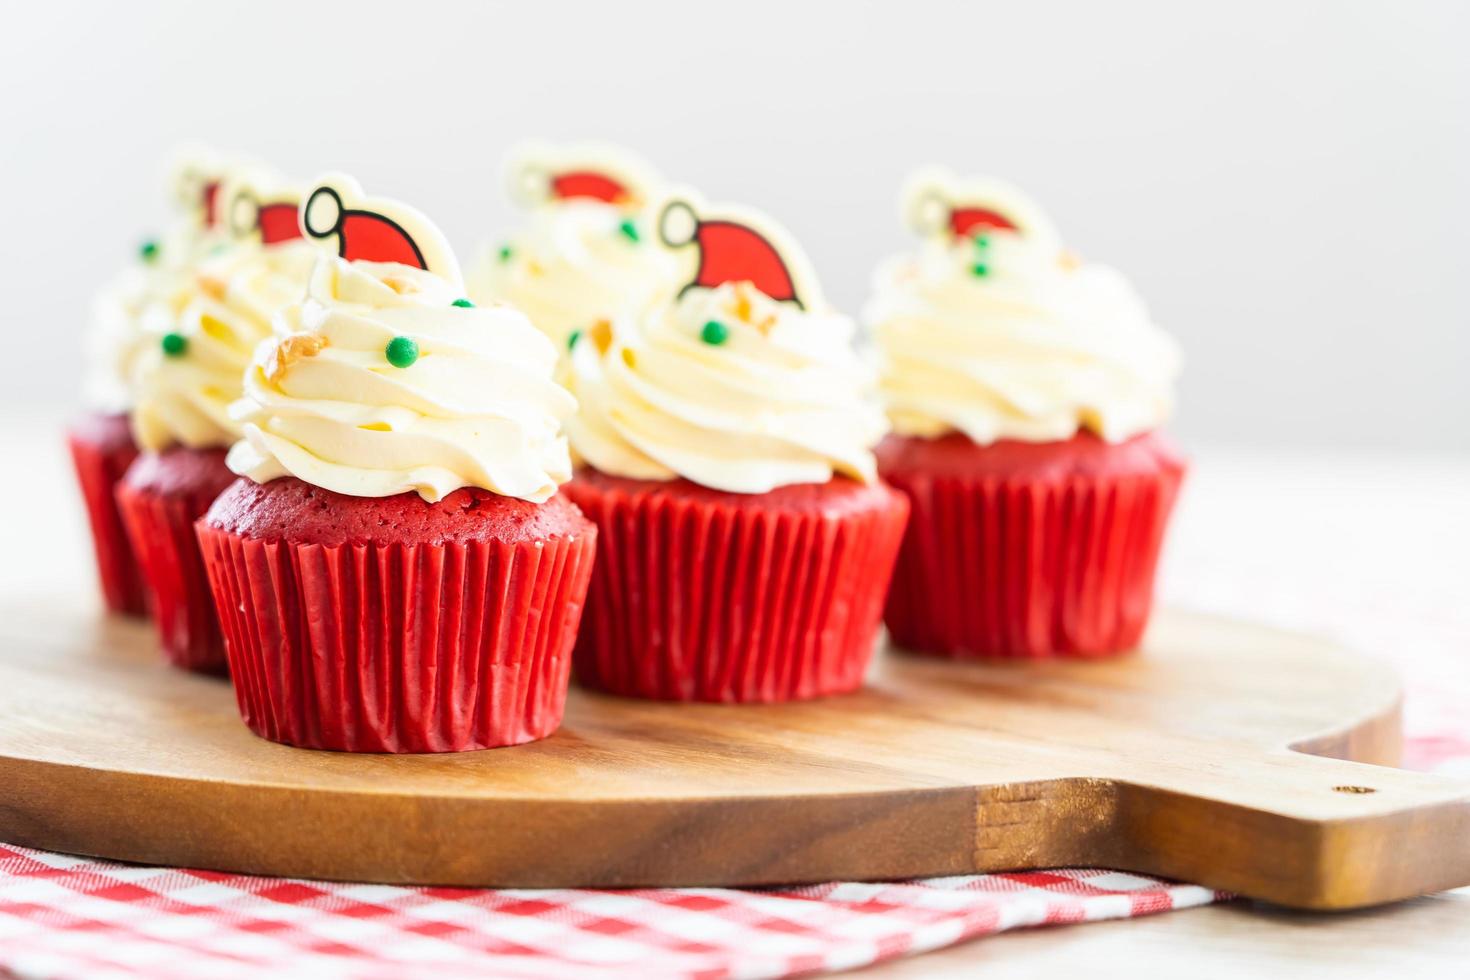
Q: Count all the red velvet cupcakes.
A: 6